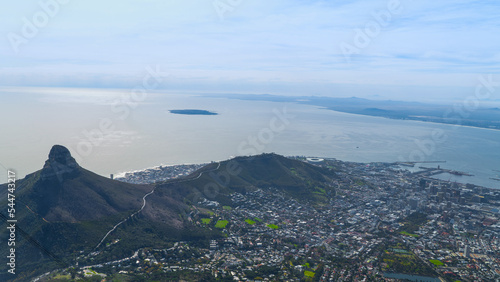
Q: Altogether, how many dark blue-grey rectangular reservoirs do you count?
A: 1